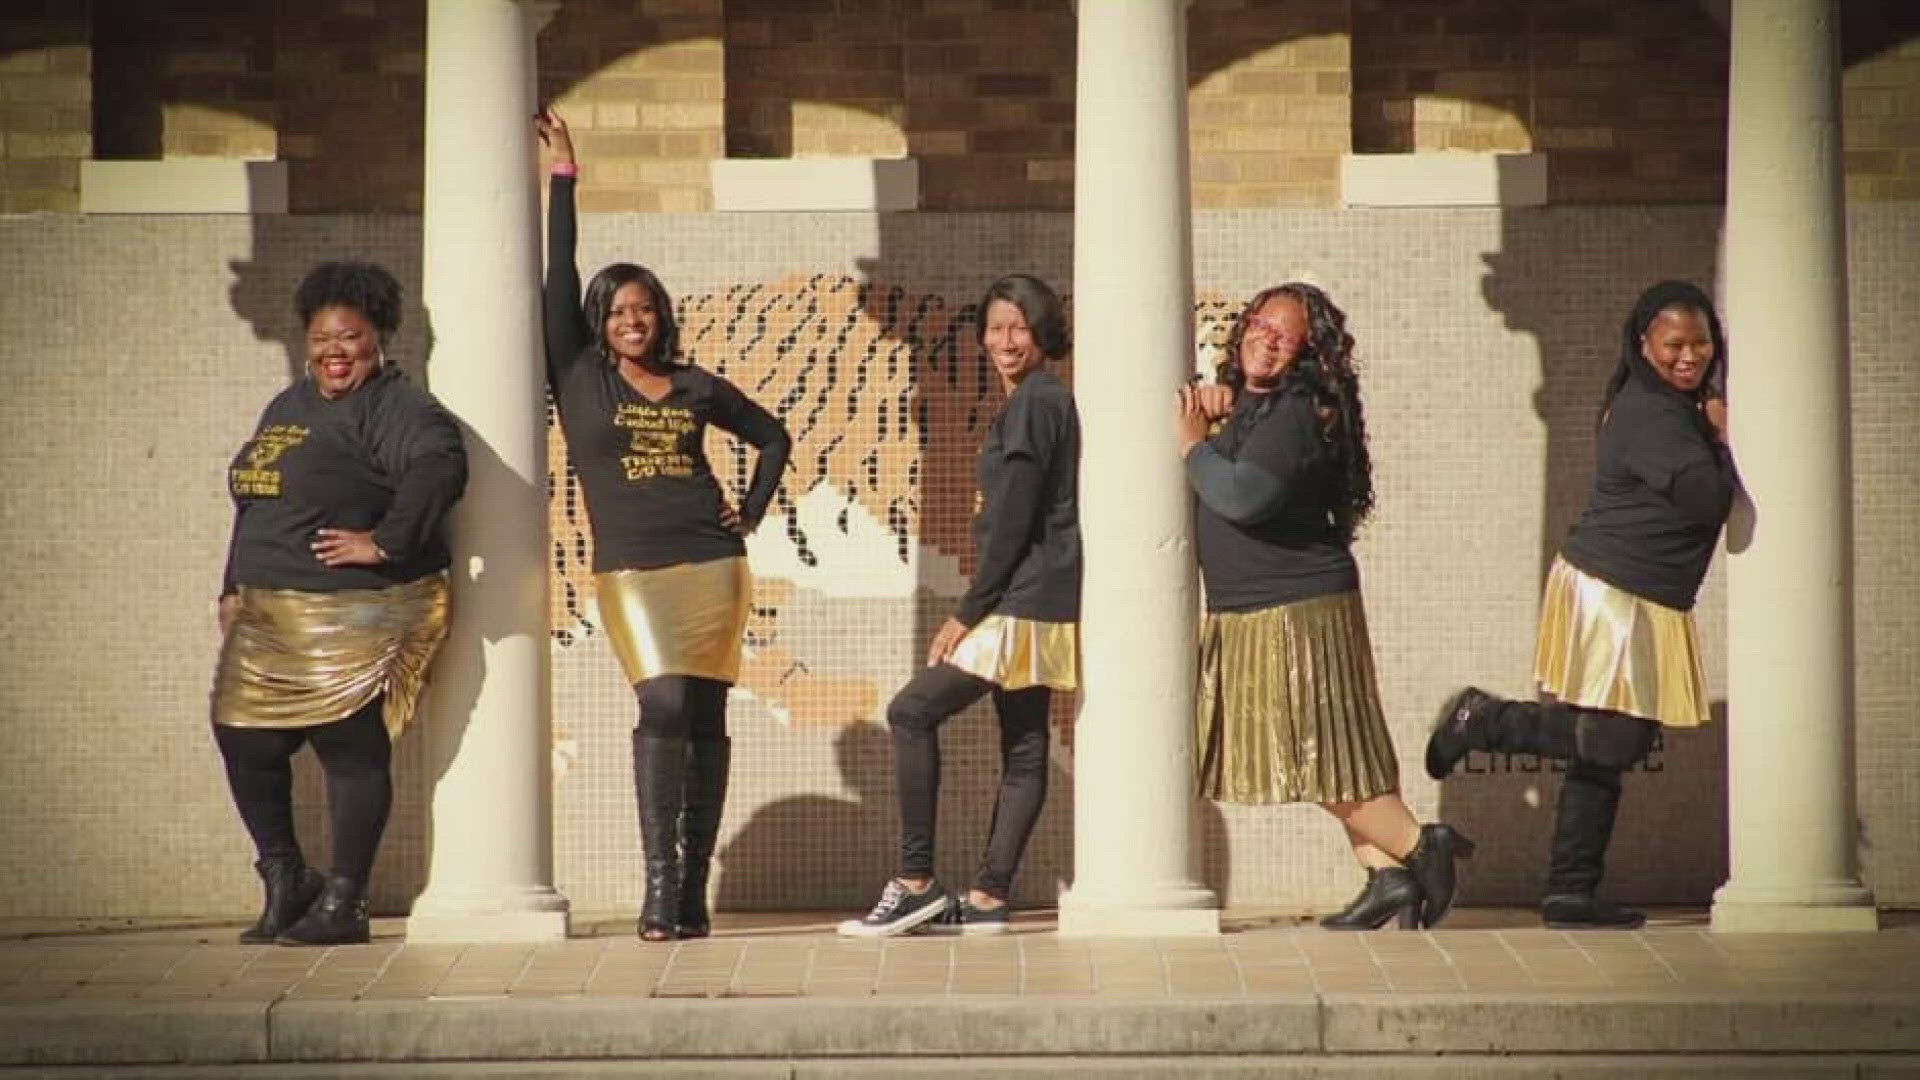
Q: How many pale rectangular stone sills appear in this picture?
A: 3